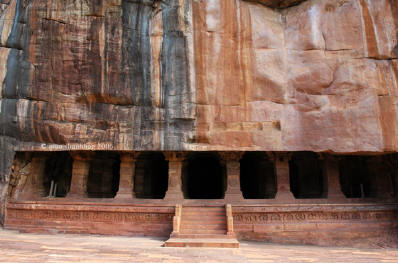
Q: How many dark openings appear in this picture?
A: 7